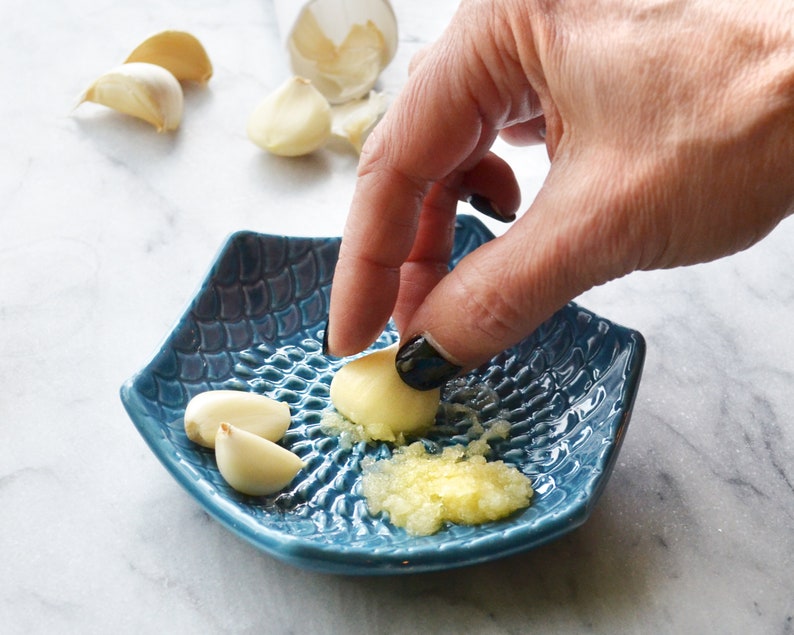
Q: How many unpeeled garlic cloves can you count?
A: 2